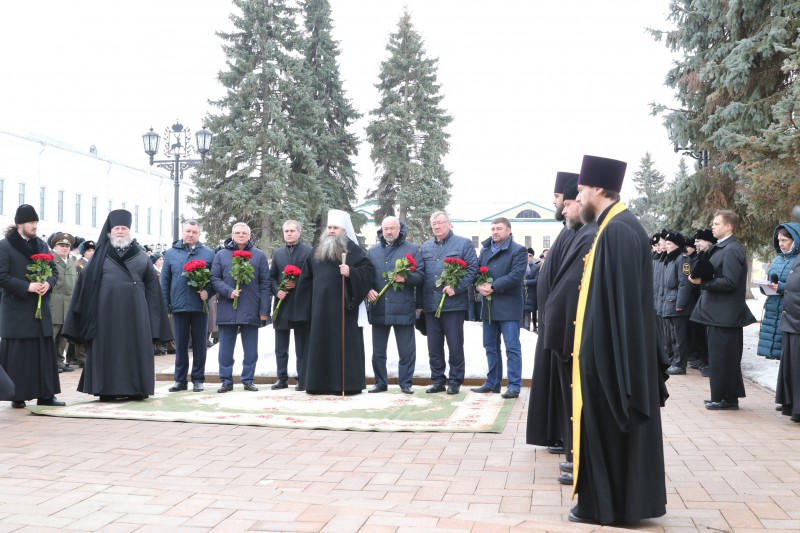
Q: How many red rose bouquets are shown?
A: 7